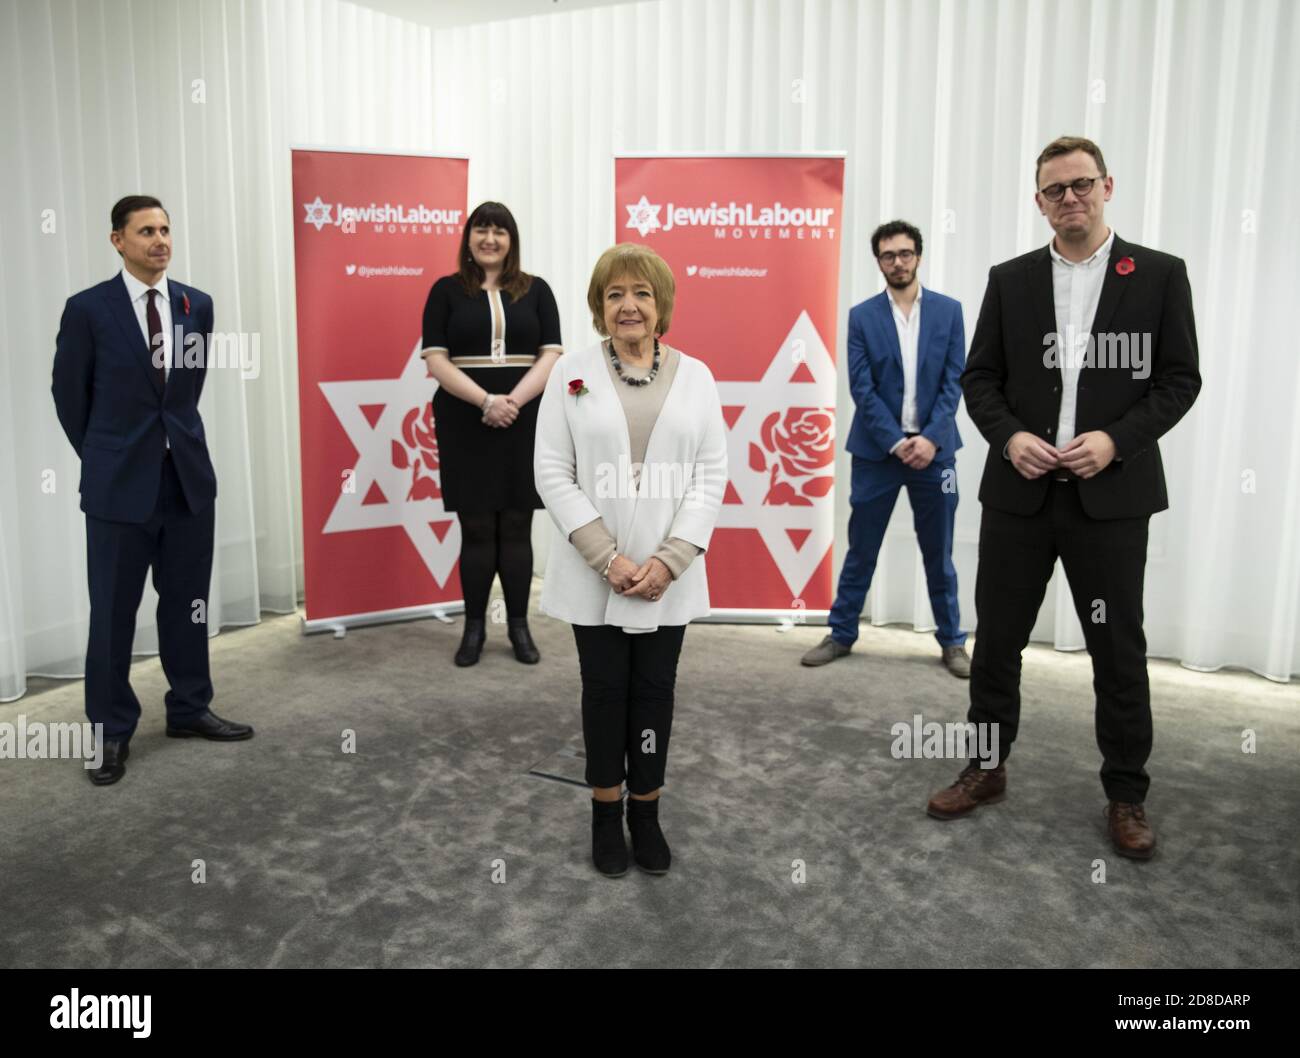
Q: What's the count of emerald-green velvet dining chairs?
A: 0